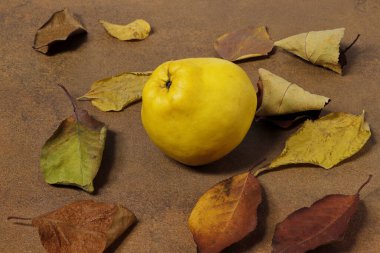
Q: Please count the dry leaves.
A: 11